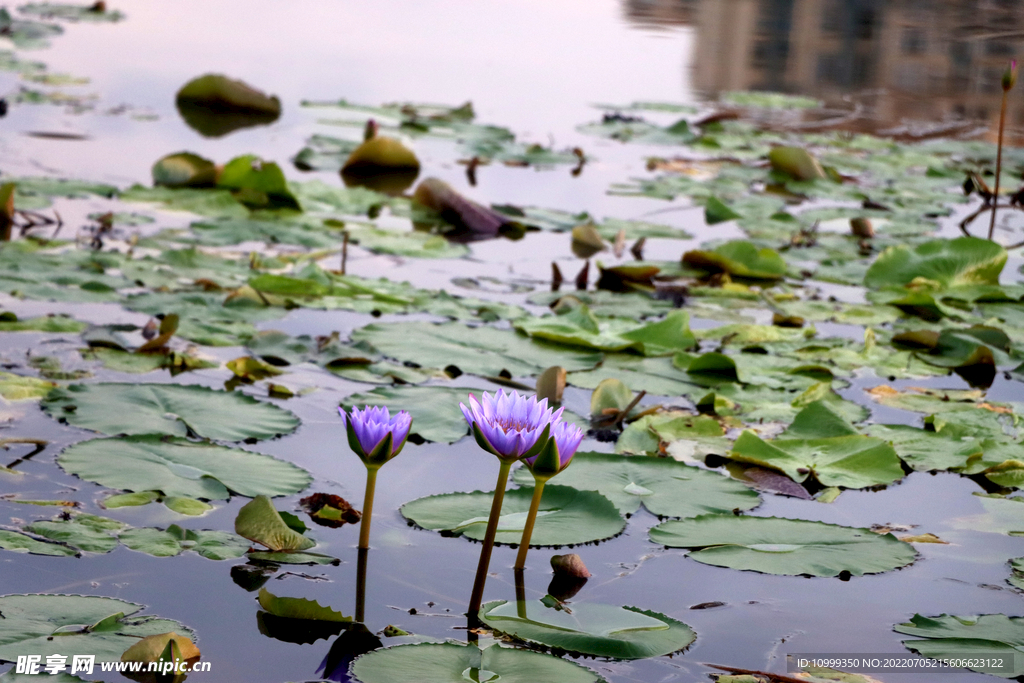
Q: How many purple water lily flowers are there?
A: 3